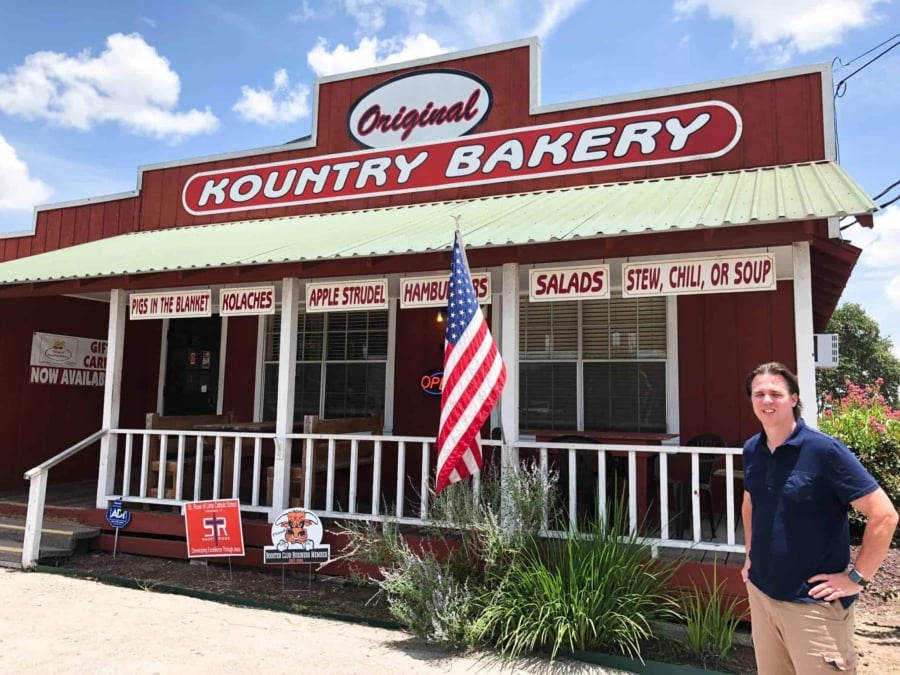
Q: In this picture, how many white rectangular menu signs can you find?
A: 6